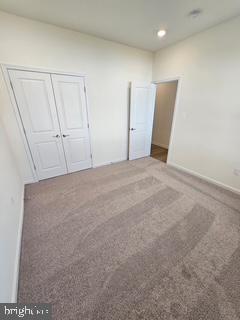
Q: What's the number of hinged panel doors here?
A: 3